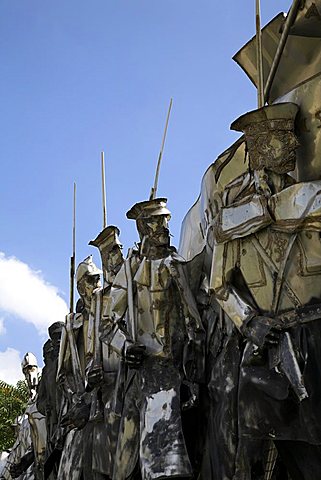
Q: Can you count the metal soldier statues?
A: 6